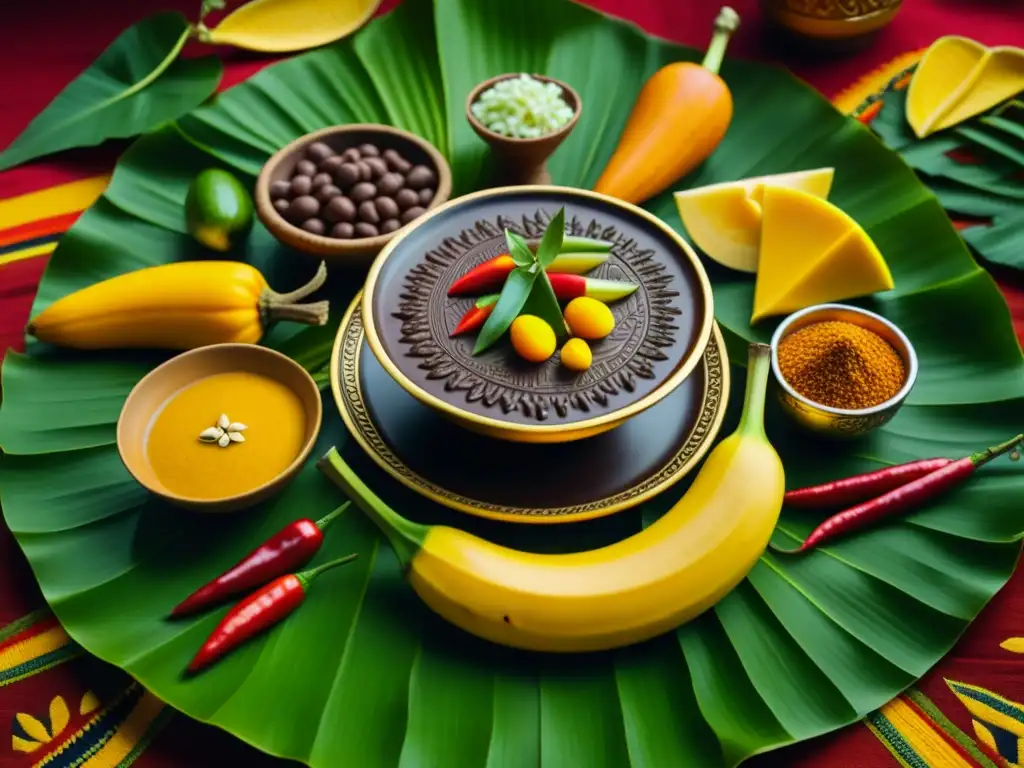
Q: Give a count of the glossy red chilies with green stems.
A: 4